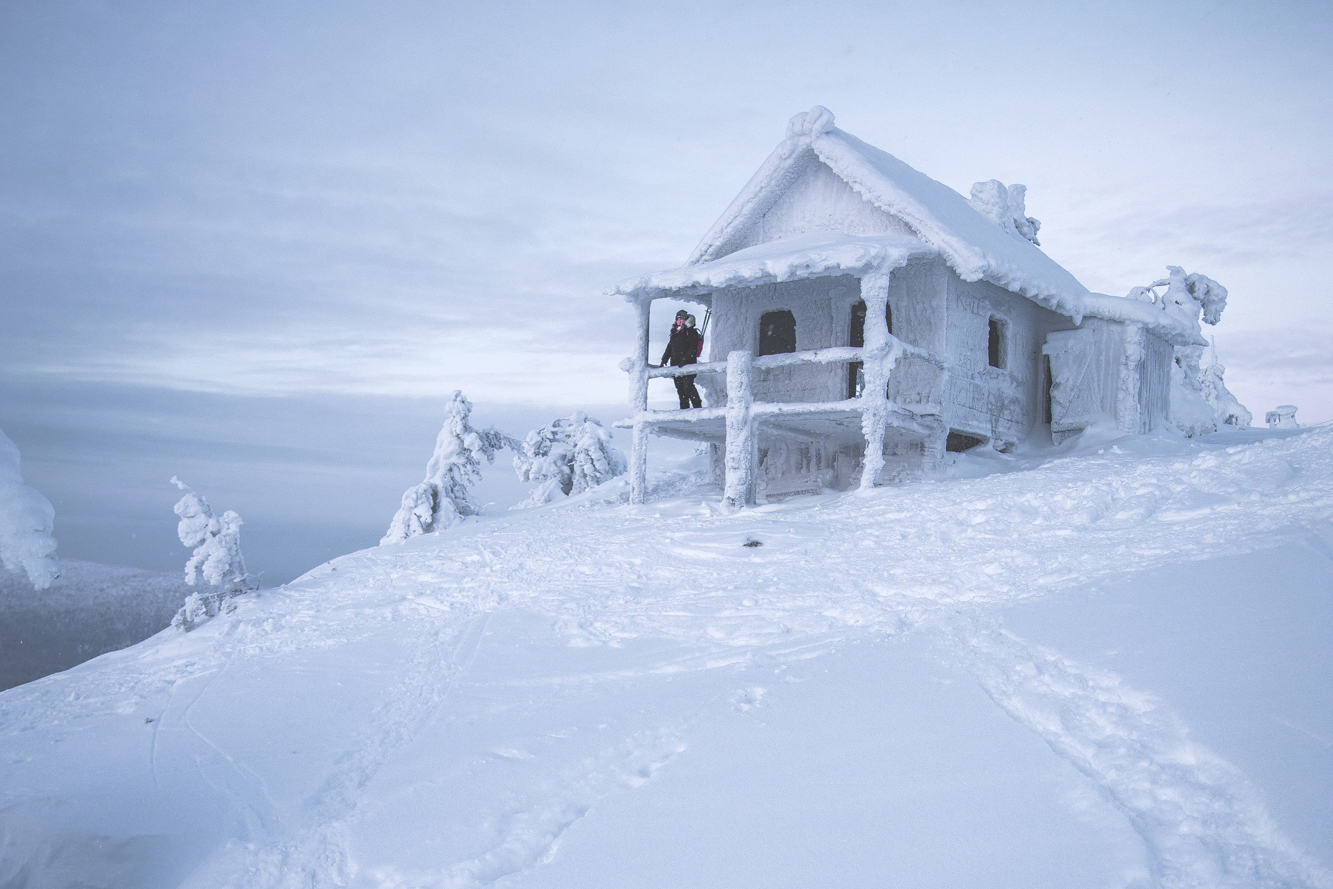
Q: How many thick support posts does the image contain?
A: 3